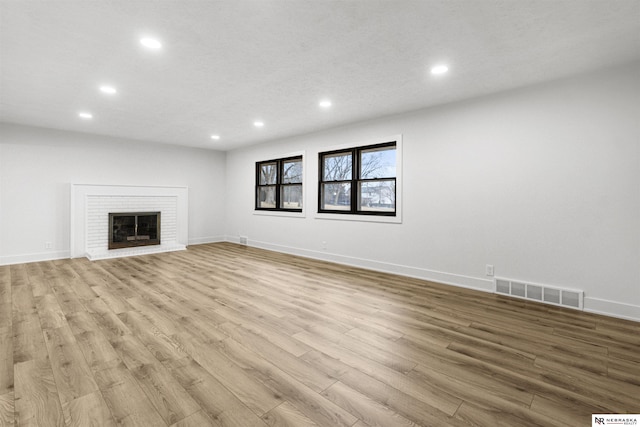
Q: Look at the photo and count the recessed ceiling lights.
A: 7